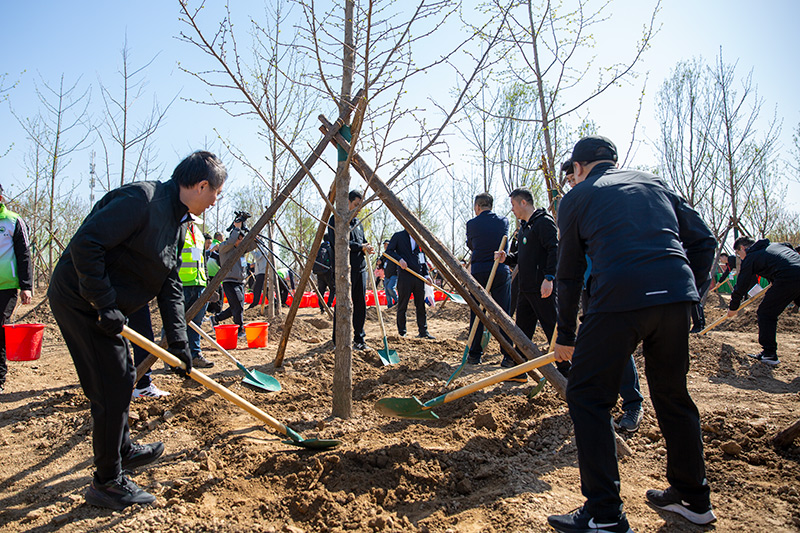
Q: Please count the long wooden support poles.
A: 4